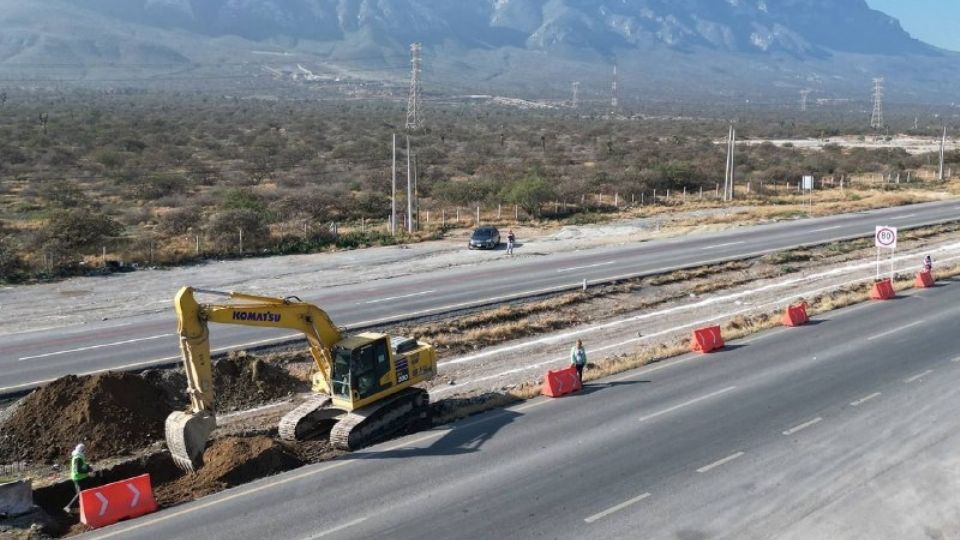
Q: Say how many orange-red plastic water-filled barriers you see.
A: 6